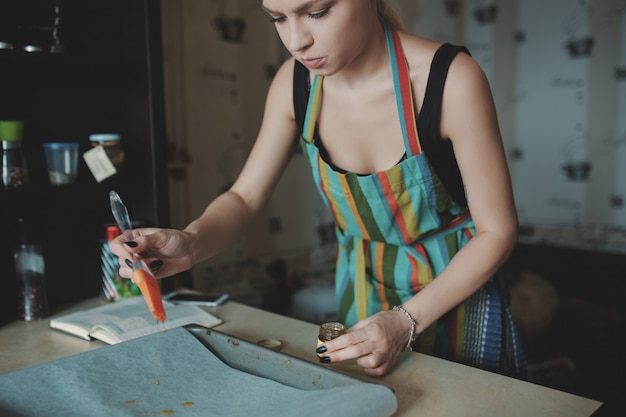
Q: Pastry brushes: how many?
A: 1